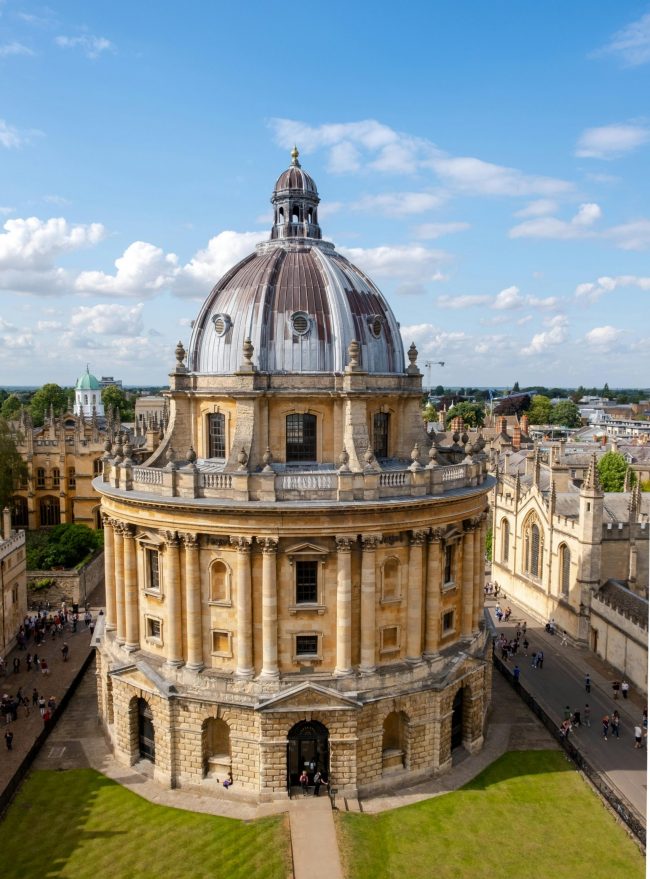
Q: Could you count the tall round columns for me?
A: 14